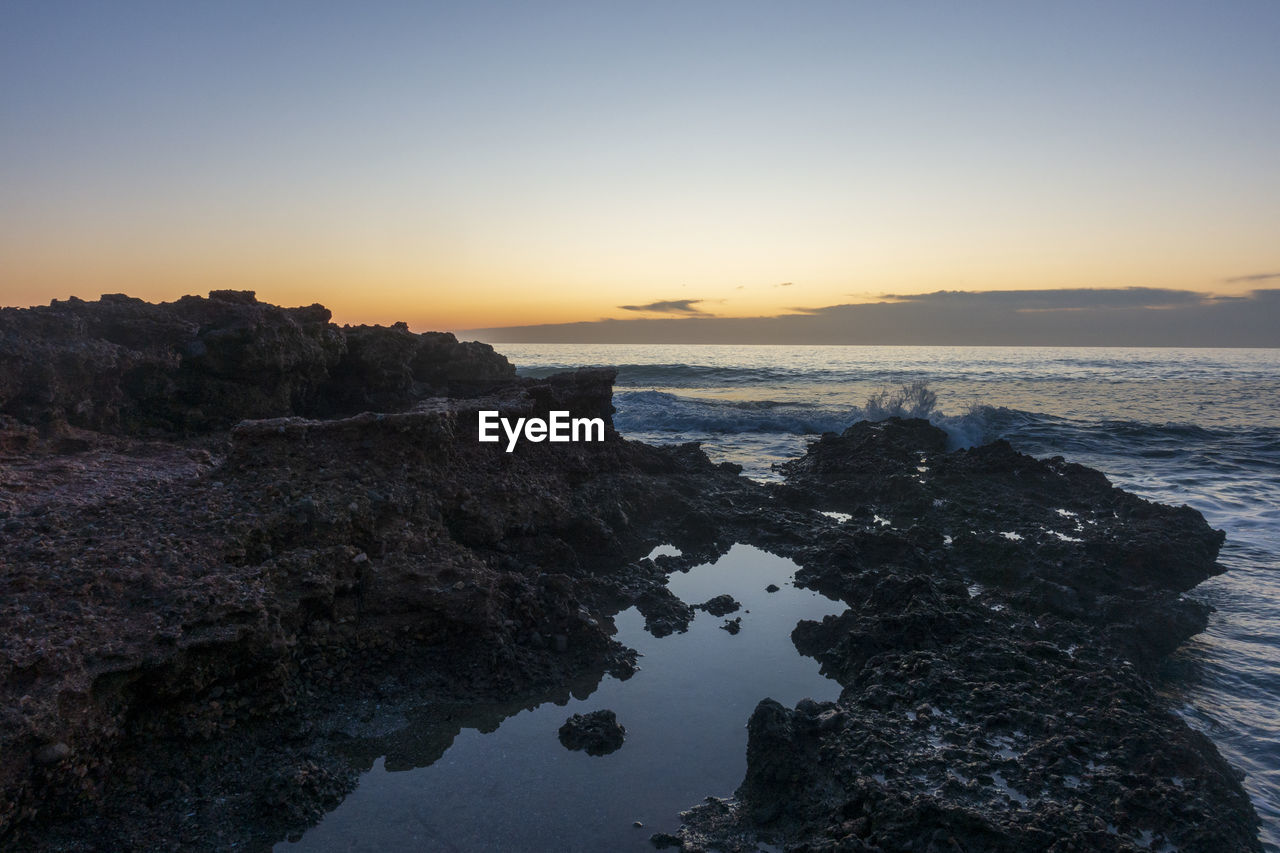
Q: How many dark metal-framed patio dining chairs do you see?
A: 0